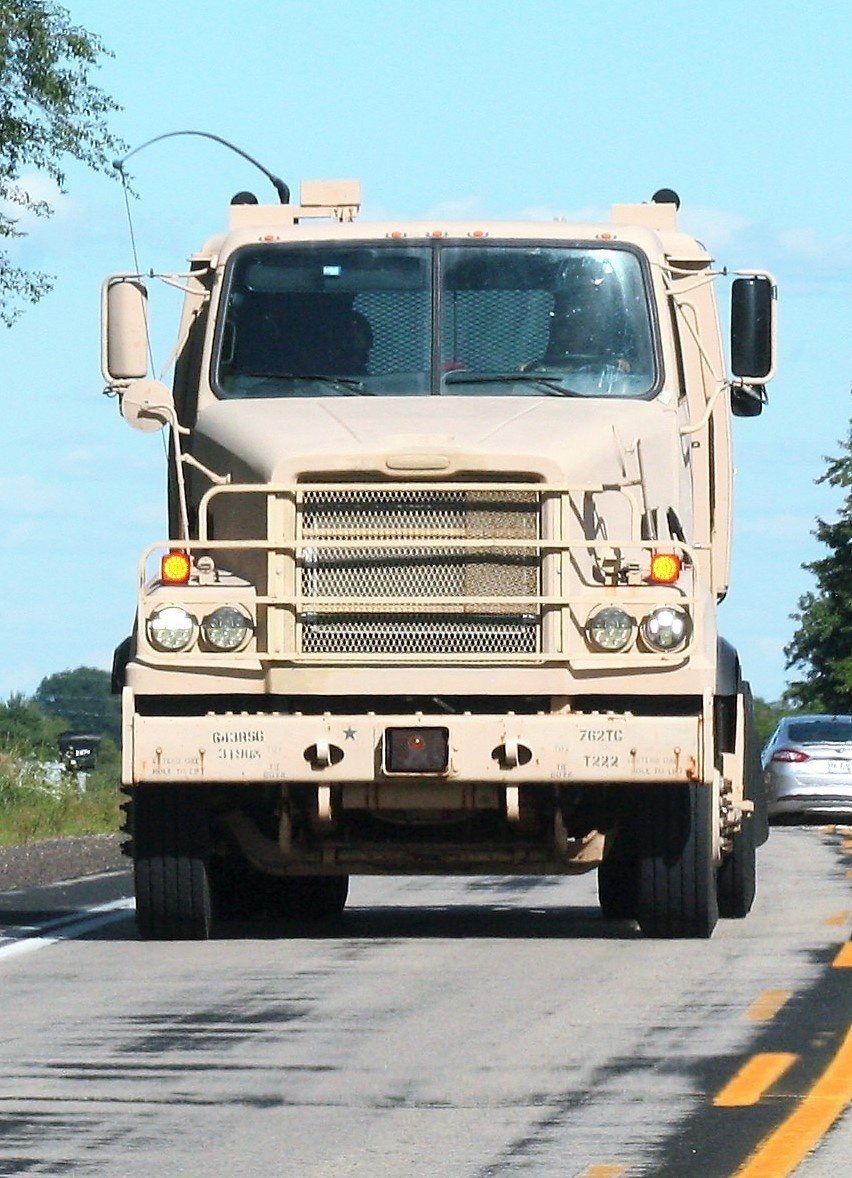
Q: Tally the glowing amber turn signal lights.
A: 2